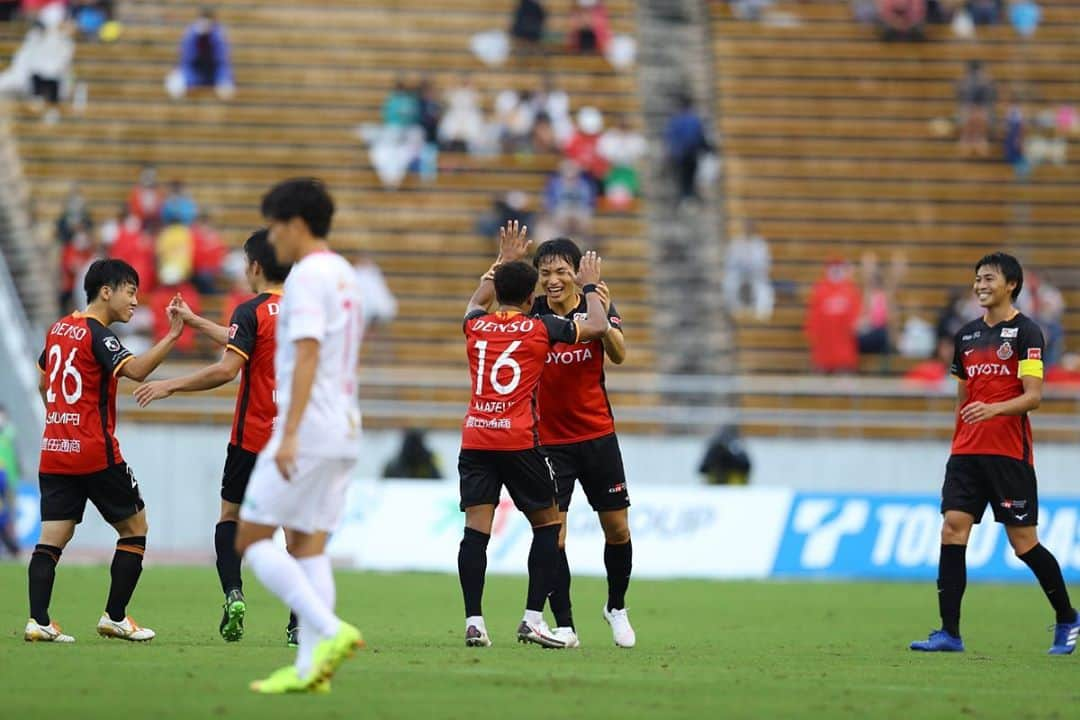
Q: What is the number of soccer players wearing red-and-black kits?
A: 5